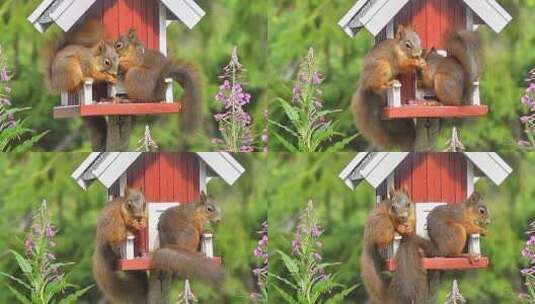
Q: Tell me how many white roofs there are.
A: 4